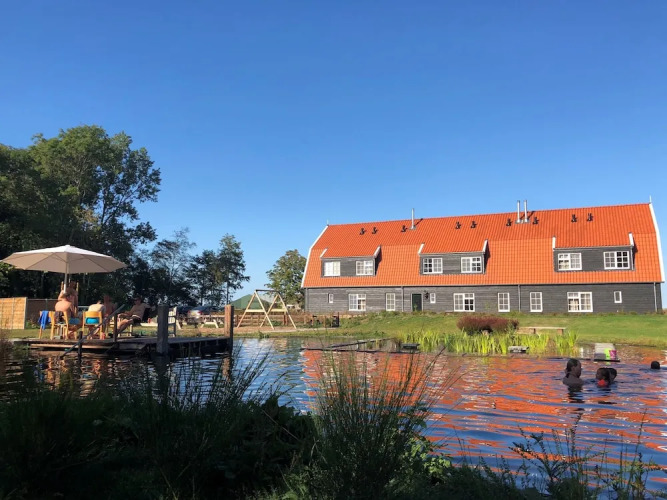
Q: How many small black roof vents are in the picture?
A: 9